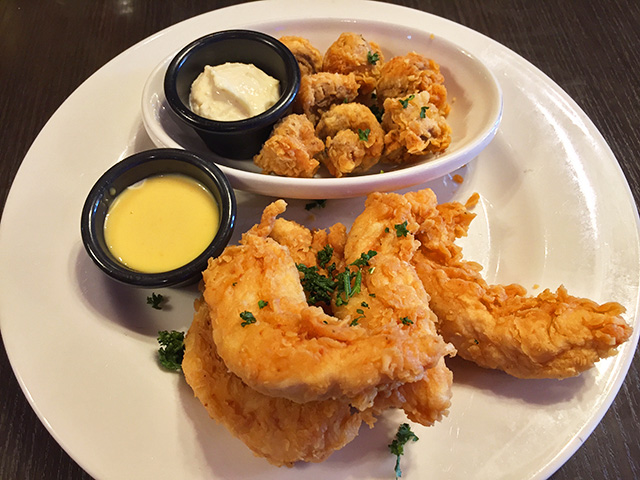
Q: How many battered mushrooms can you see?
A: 7